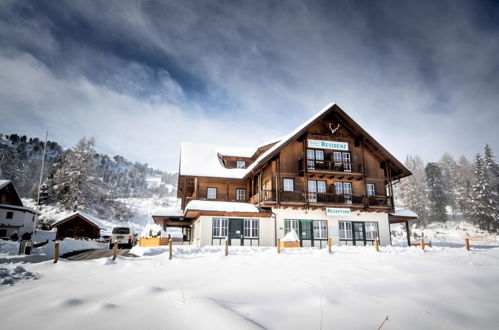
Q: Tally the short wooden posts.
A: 9